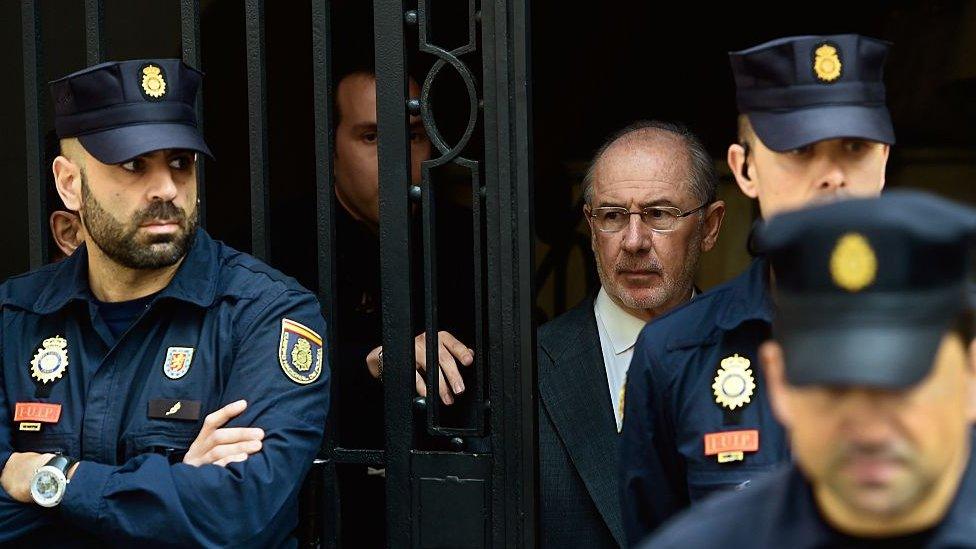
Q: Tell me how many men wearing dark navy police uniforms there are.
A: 3